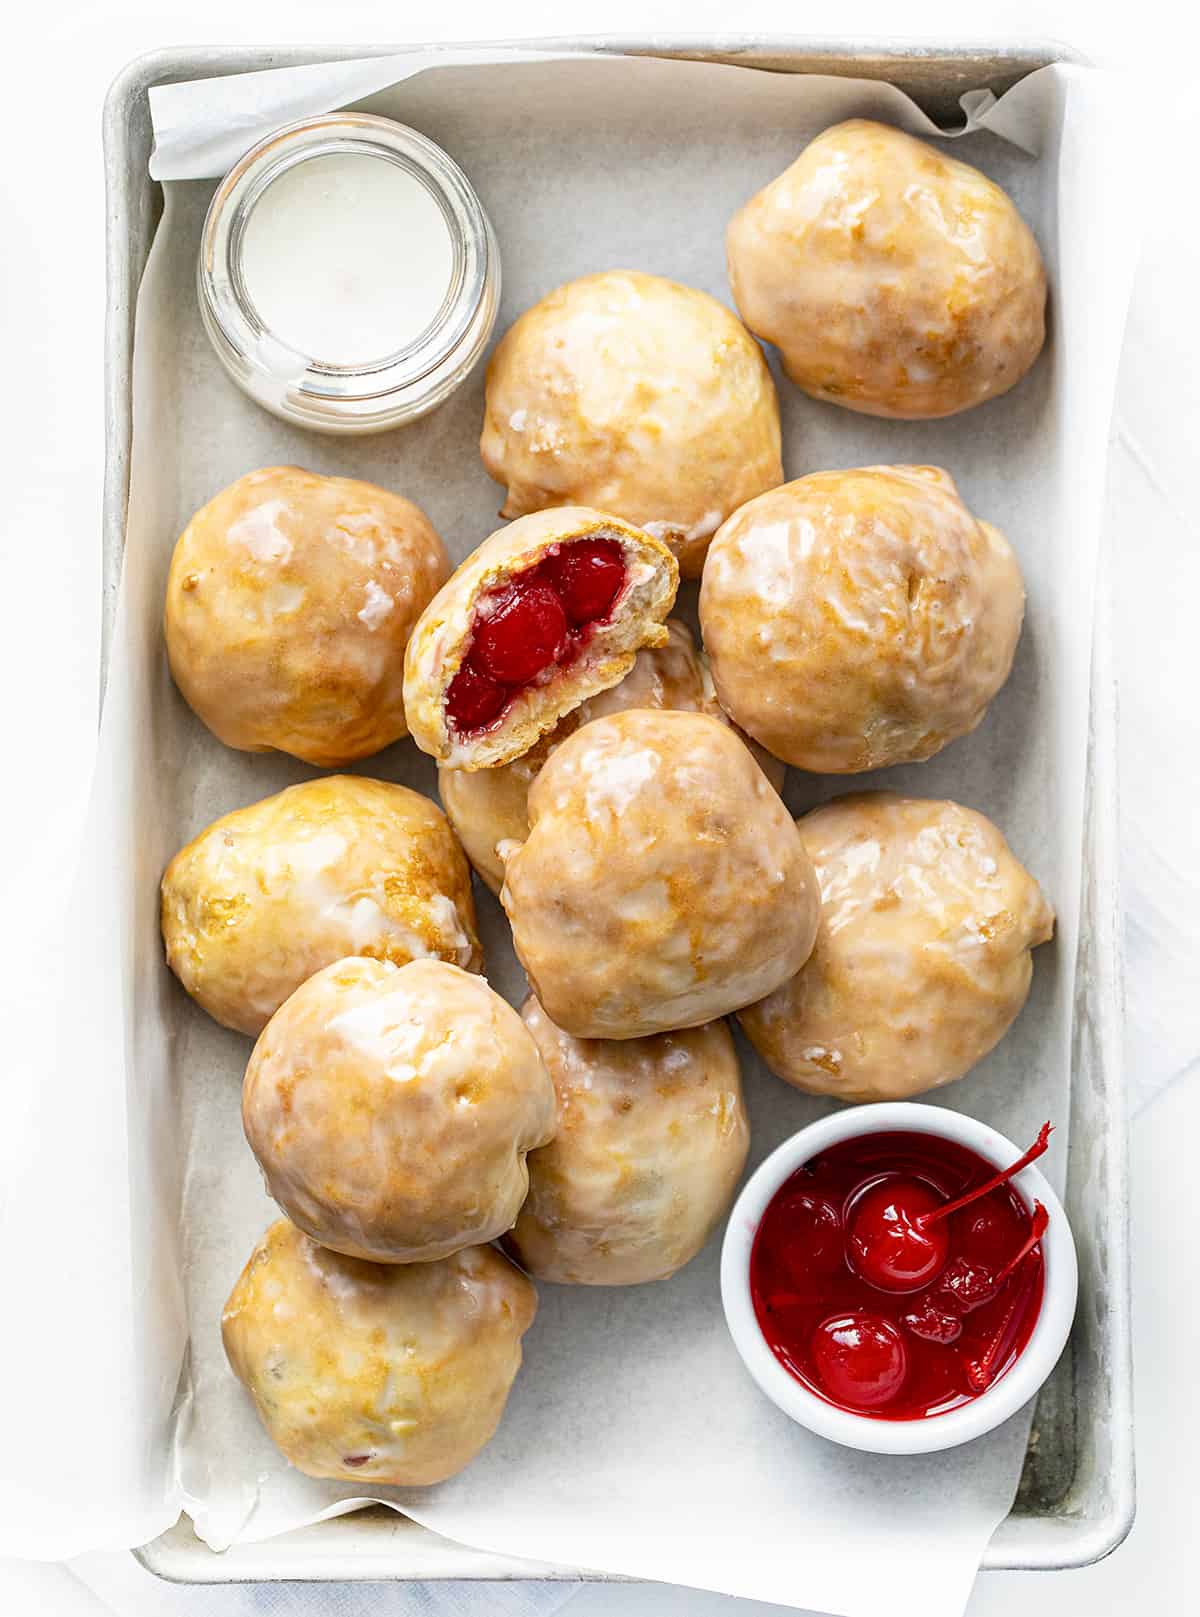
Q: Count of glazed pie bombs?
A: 12